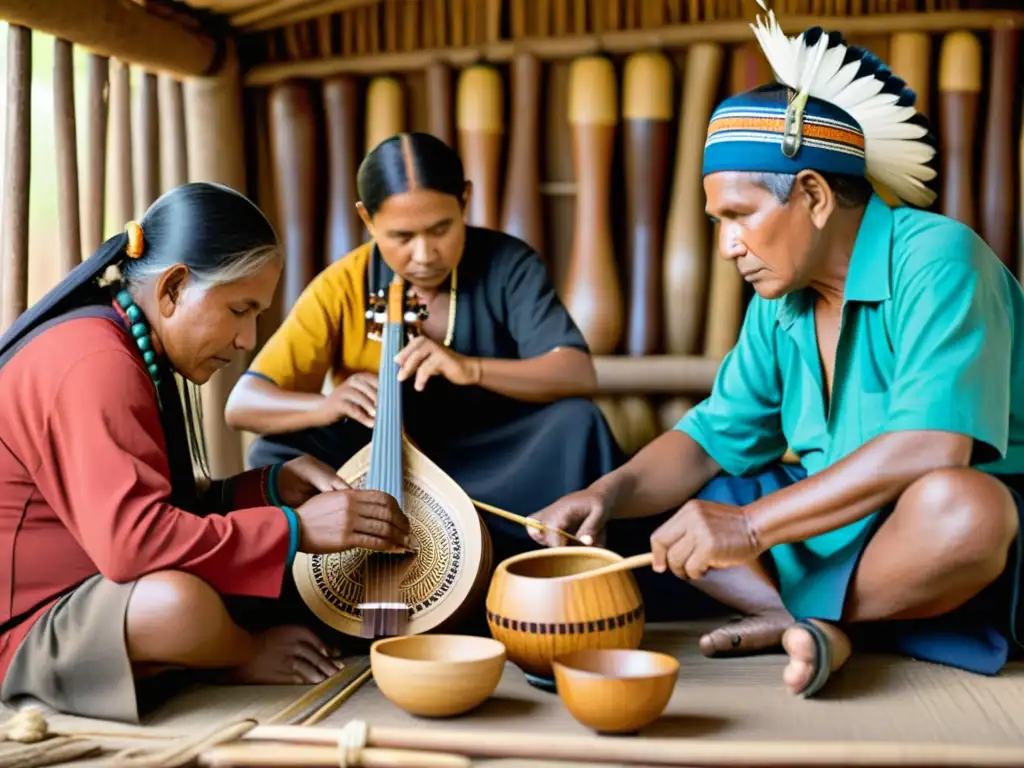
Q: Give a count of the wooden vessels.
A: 3